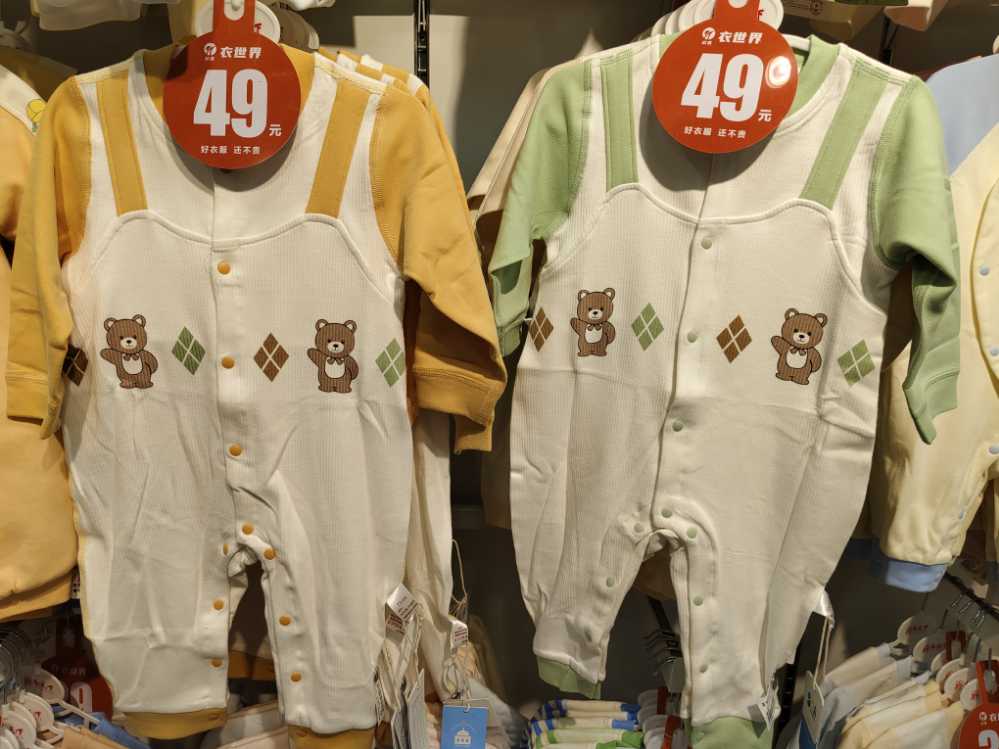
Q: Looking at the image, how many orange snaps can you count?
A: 10